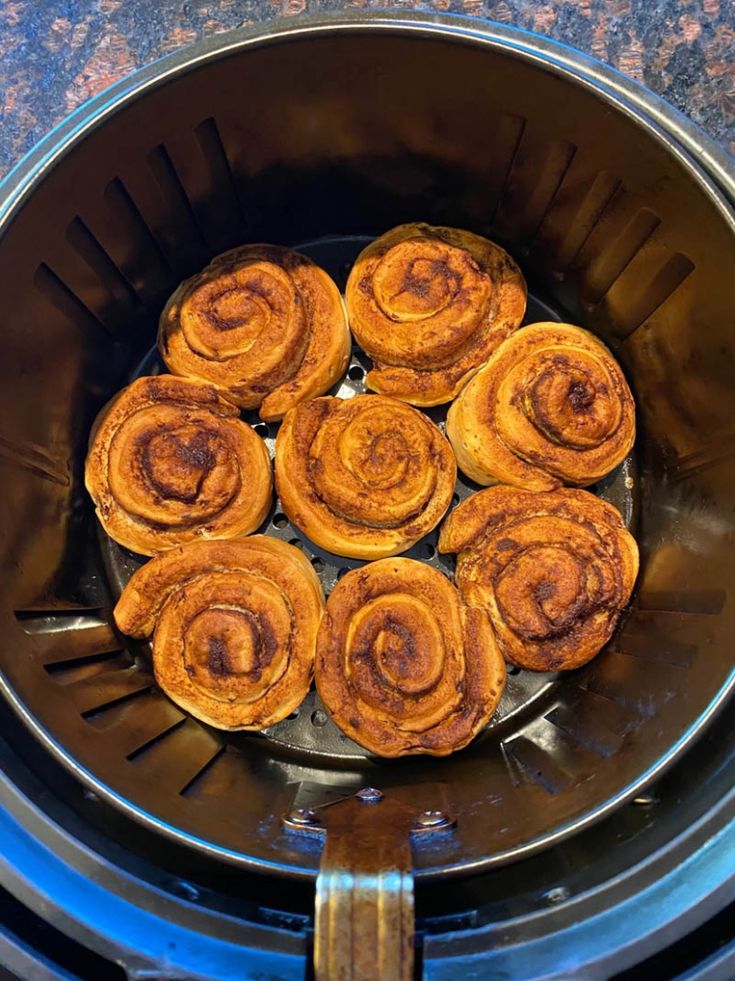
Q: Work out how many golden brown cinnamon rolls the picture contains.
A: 8